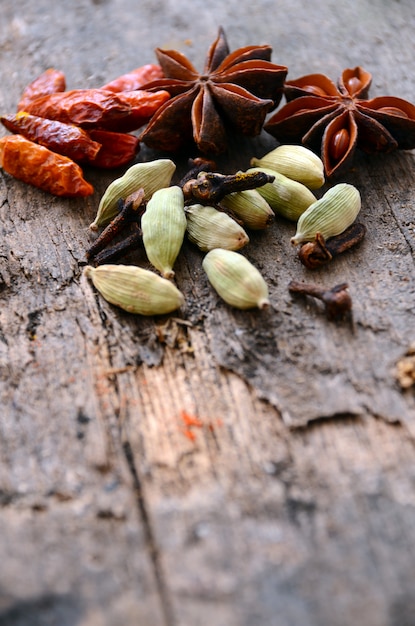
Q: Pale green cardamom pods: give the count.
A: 9